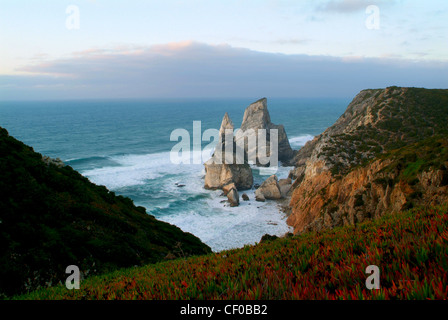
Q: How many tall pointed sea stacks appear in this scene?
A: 2